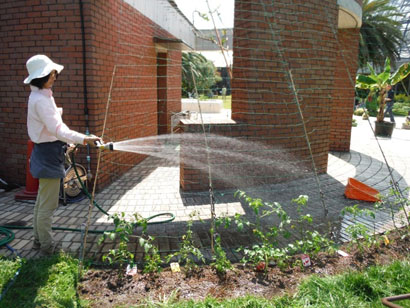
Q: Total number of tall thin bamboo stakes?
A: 4